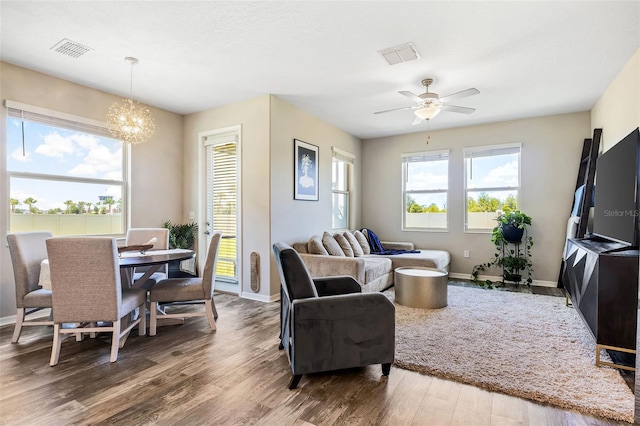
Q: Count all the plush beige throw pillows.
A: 5